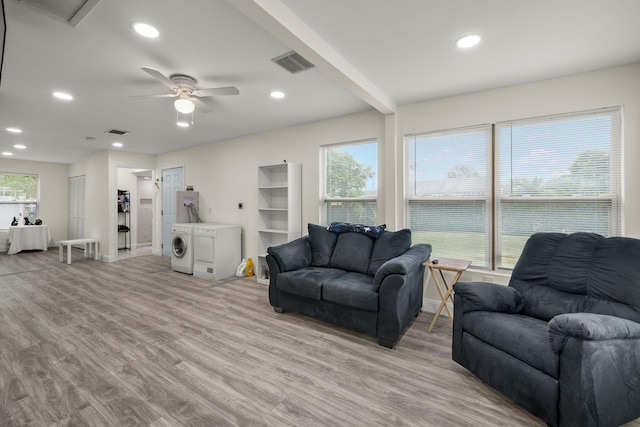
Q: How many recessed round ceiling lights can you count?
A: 9